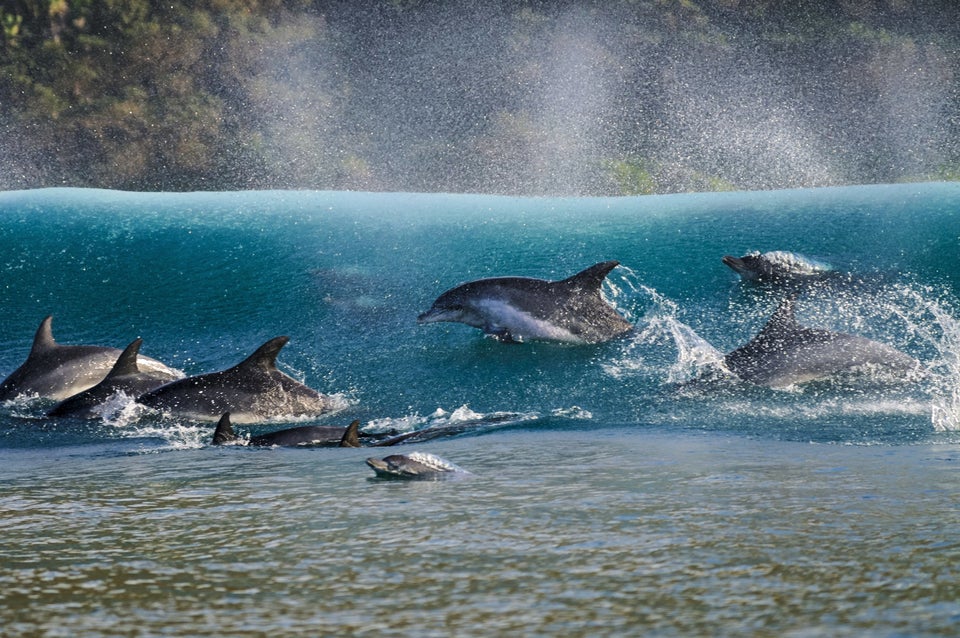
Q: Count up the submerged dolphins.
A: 2